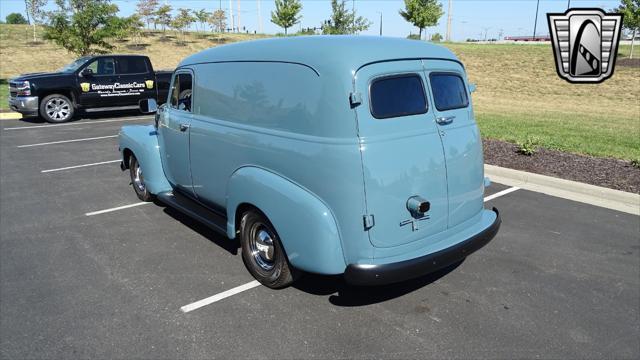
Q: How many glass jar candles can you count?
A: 0